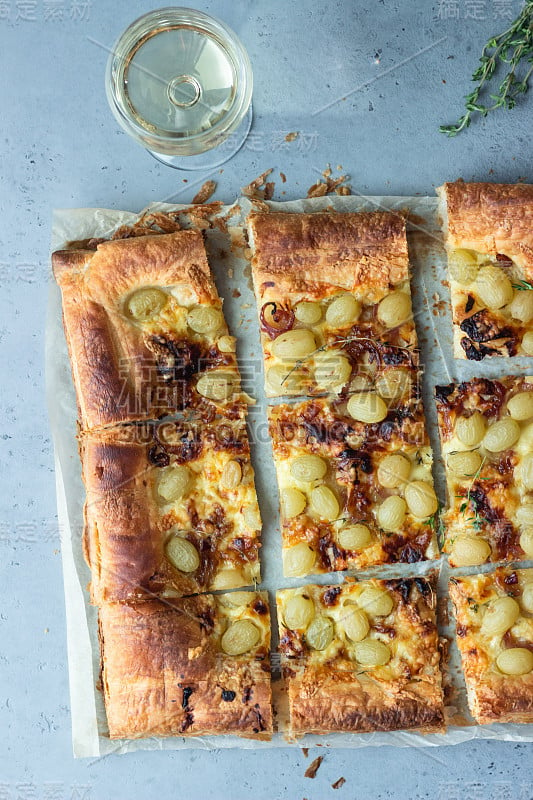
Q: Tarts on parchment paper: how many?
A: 9